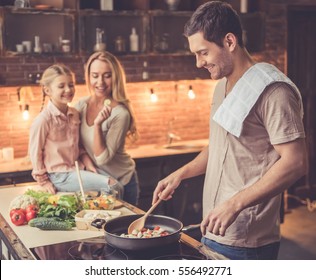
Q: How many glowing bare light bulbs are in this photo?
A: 3